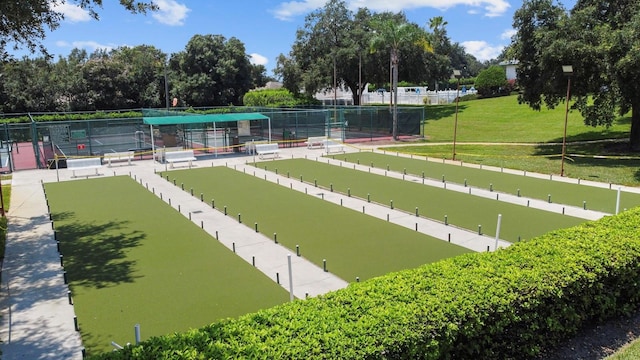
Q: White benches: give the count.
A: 6